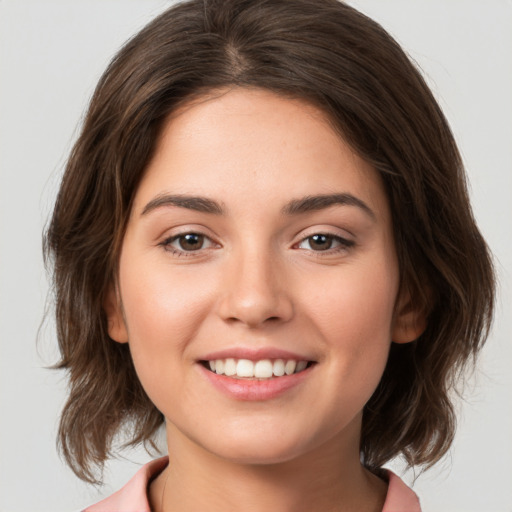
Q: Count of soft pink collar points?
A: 2